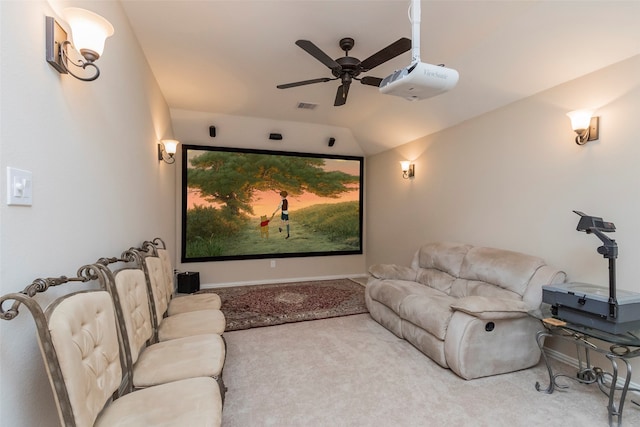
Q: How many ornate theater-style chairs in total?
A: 4